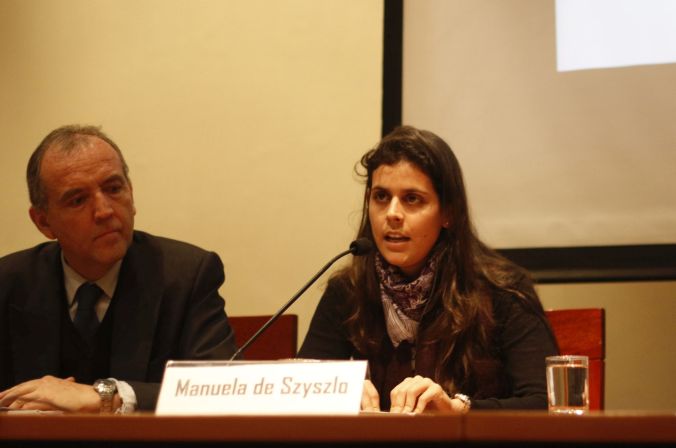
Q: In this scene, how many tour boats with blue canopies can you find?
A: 0